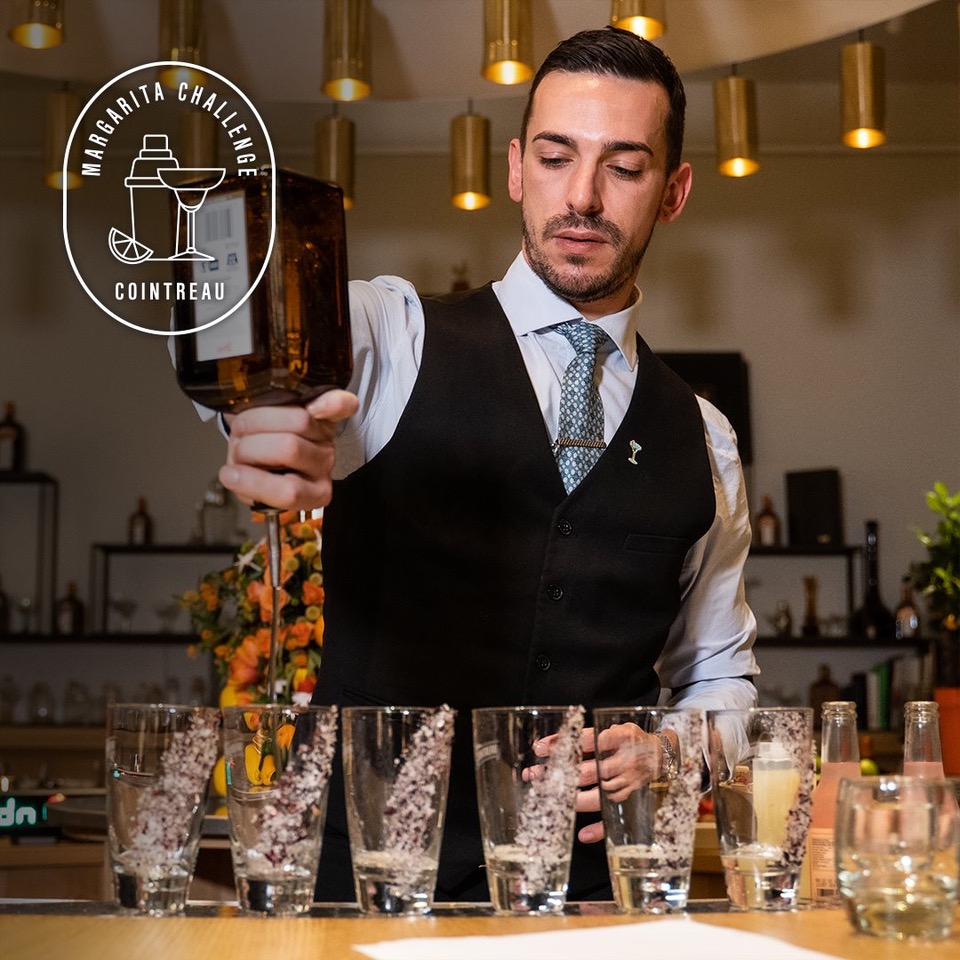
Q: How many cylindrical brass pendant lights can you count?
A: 11